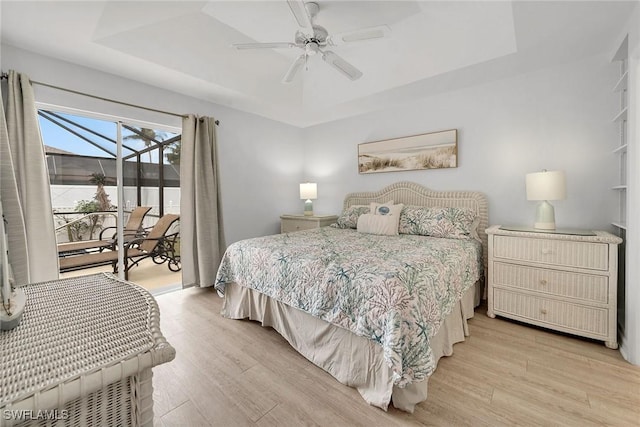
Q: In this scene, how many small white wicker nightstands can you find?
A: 2